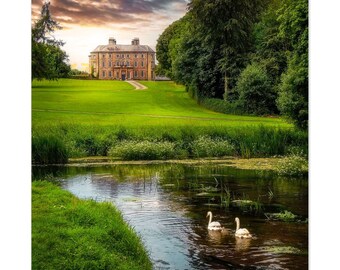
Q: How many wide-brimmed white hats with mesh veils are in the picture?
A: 0